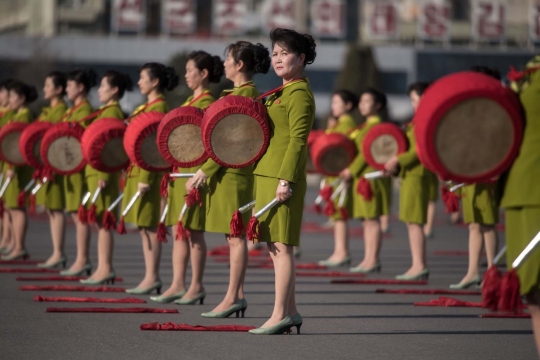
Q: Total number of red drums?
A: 11